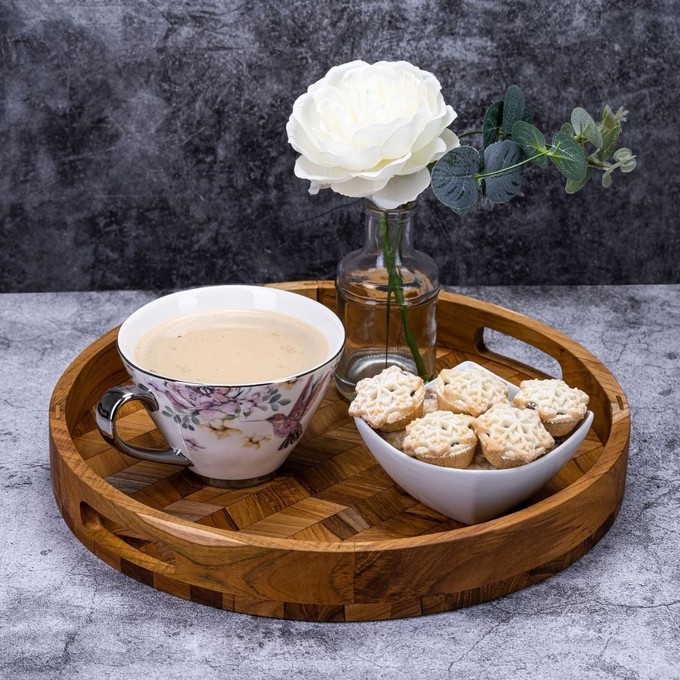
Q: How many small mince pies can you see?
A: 5